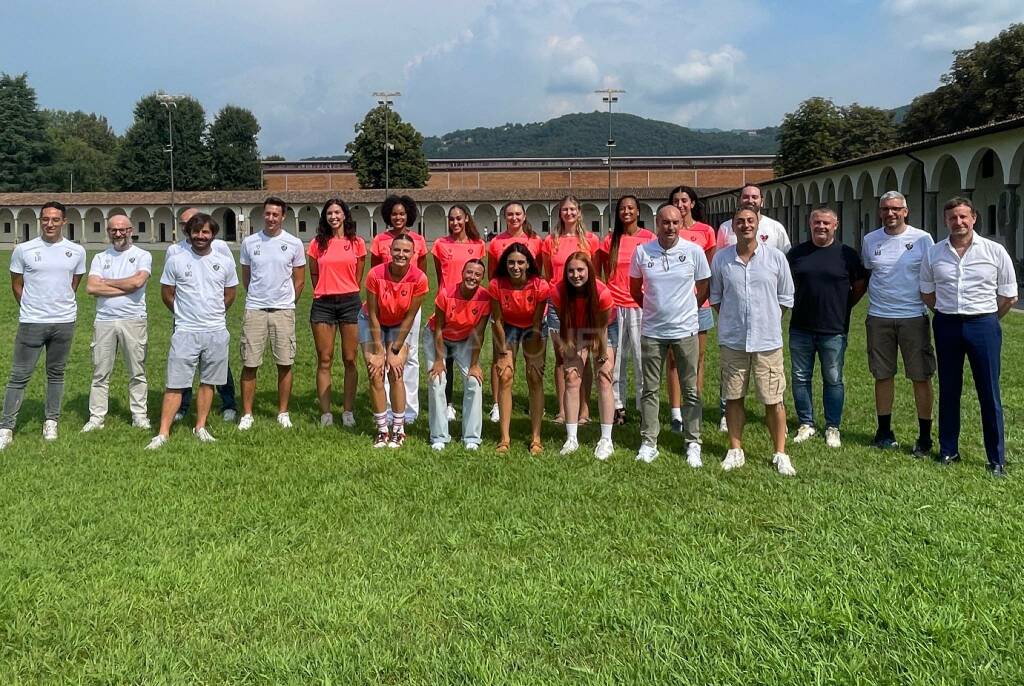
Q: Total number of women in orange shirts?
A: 11